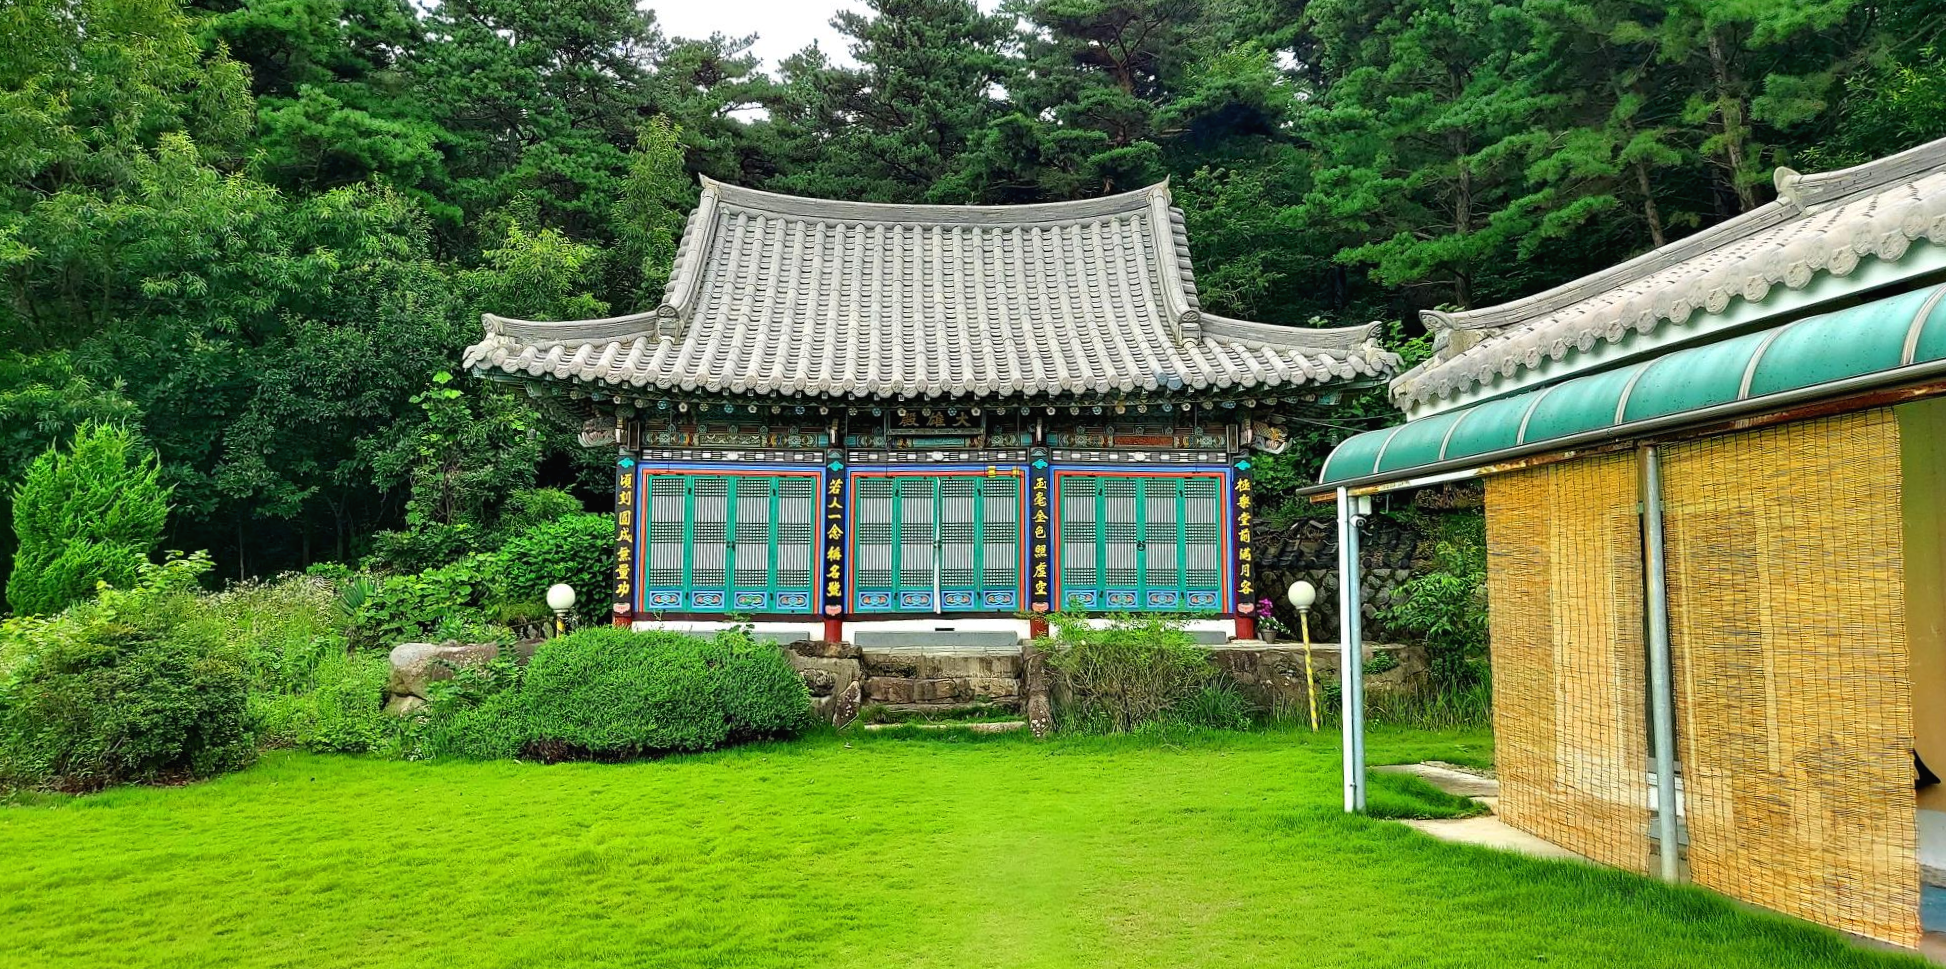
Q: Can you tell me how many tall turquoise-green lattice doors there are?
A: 12